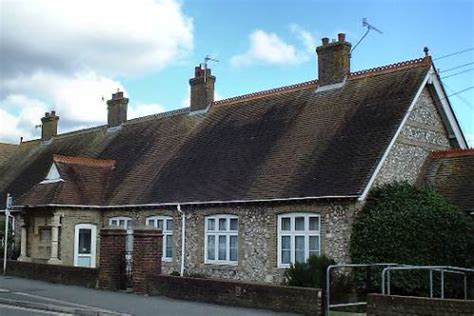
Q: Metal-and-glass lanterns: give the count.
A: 0